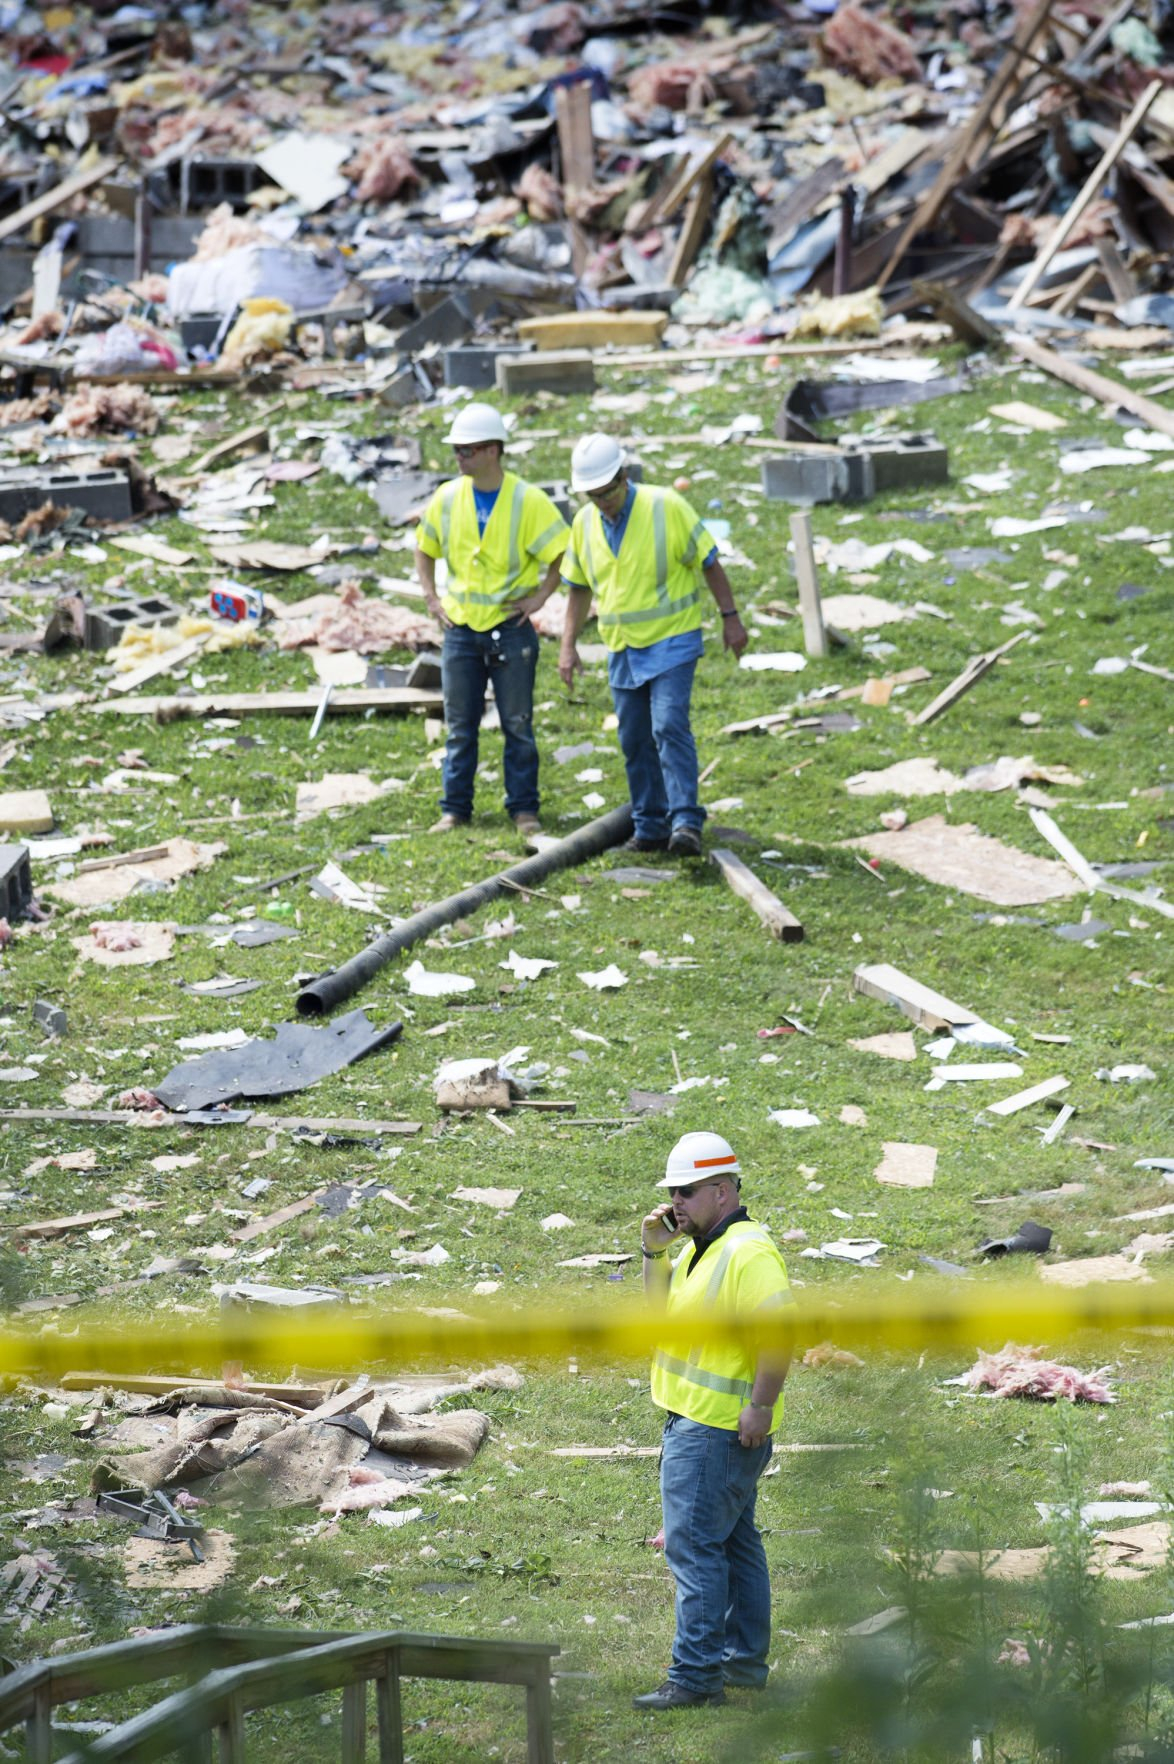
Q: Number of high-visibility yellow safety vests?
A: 3